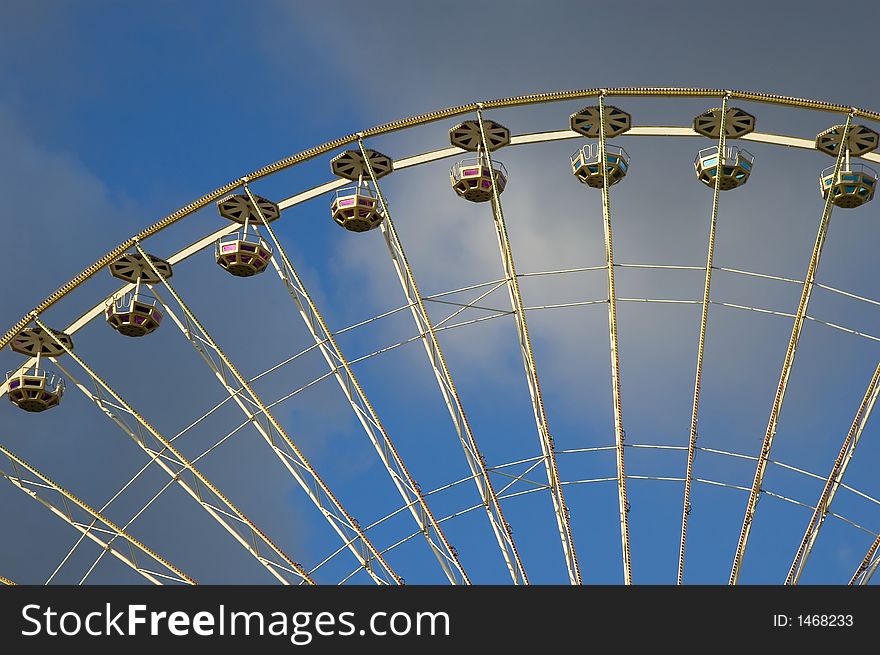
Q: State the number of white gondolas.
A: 8